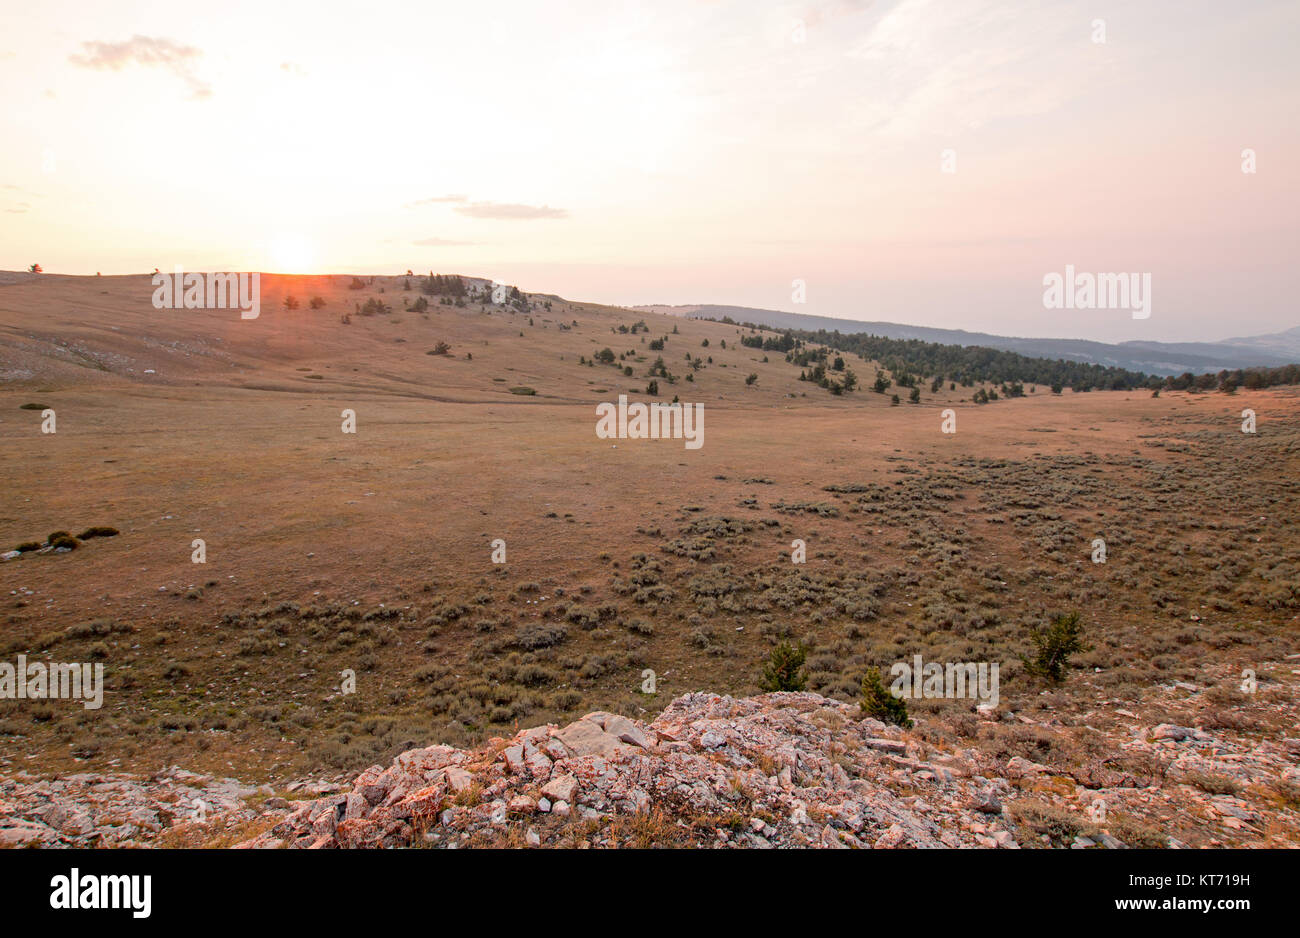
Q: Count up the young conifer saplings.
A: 3